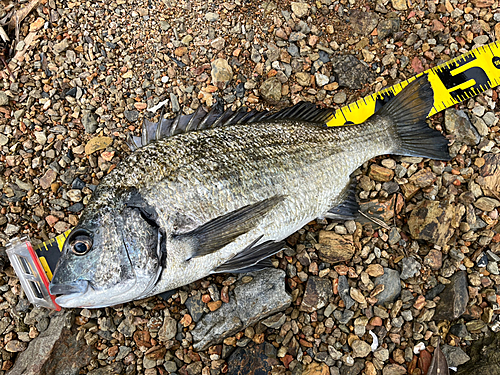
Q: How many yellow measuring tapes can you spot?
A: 1